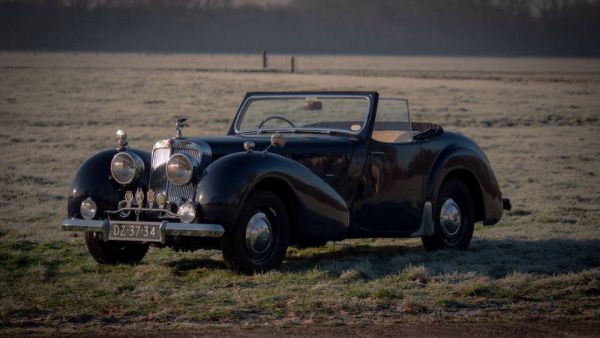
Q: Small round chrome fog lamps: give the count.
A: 2